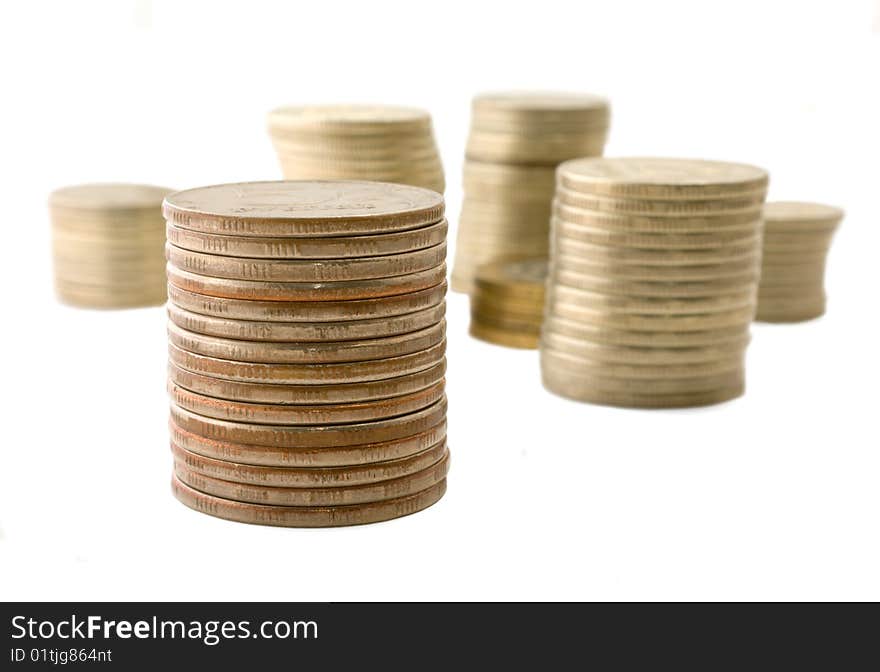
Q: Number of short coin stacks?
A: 3